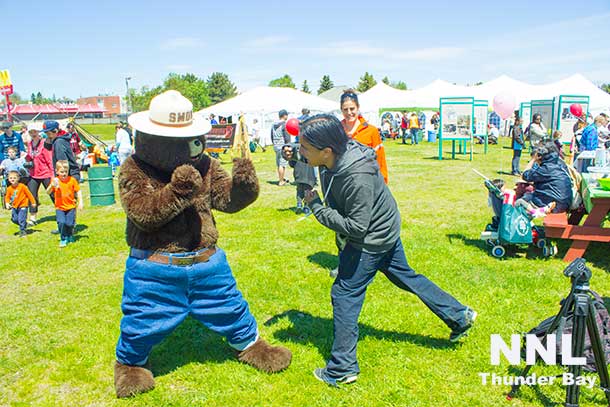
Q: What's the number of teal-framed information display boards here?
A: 5